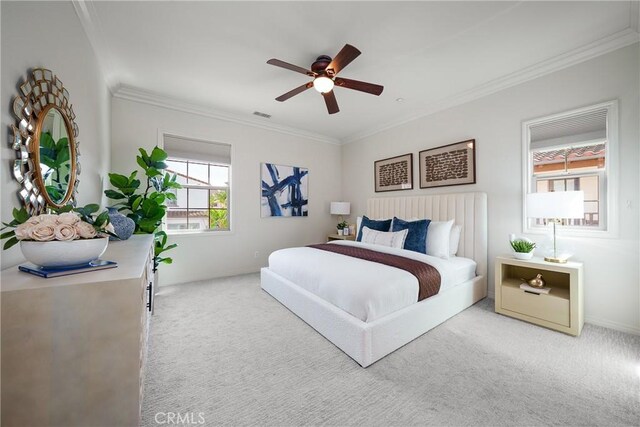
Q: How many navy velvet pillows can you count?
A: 2